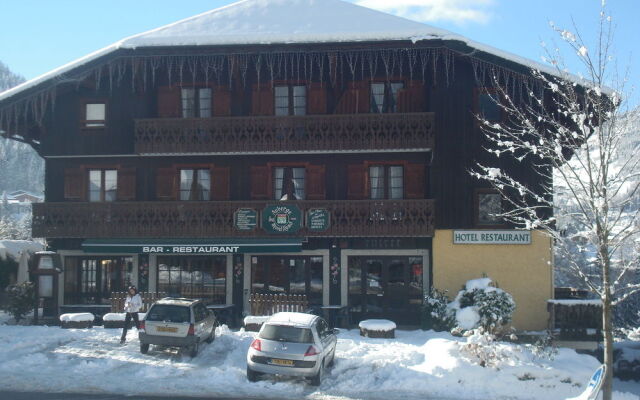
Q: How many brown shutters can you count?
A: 14